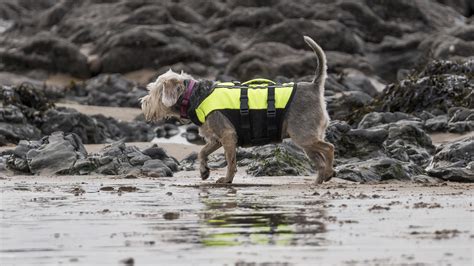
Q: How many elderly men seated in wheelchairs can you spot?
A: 0